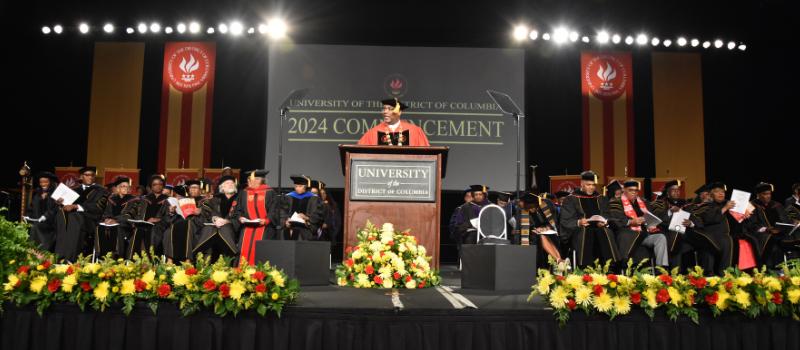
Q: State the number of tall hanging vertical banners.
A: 4